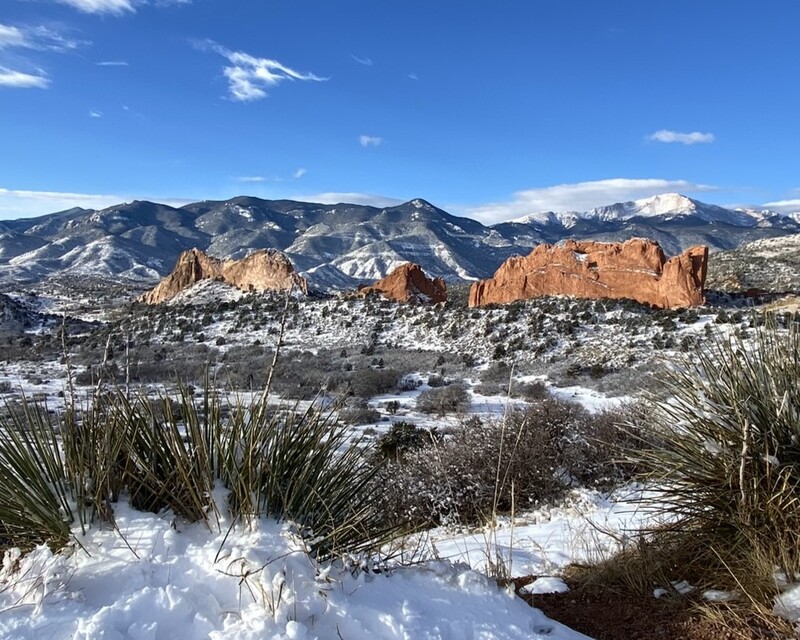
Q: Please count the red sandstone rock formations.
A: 3